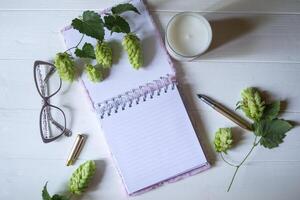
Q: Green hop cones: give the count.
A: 7